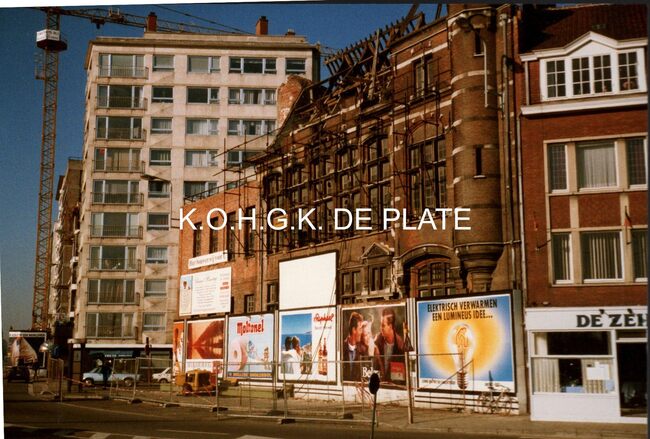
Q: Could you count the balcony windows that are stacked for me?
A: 9